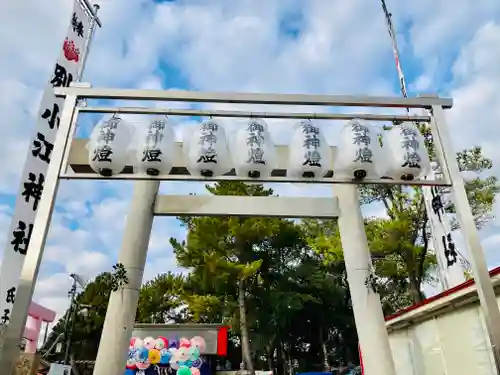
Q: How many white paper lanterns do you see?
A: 7